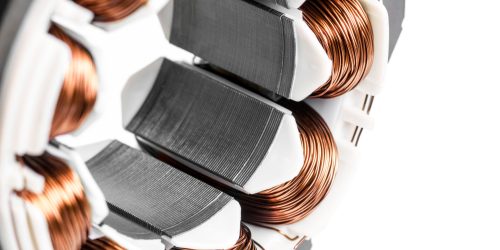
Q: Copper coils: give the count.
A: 7